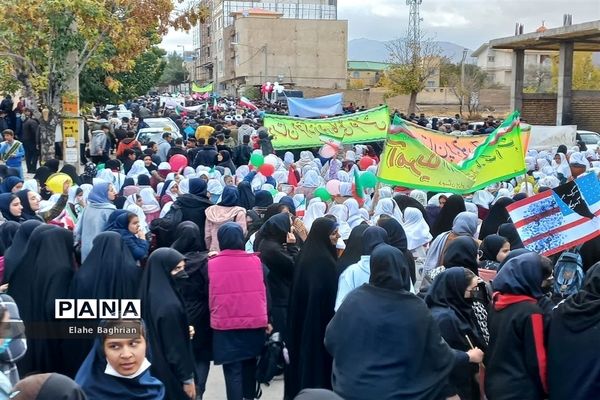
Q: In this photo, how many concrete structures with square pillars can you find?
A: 1